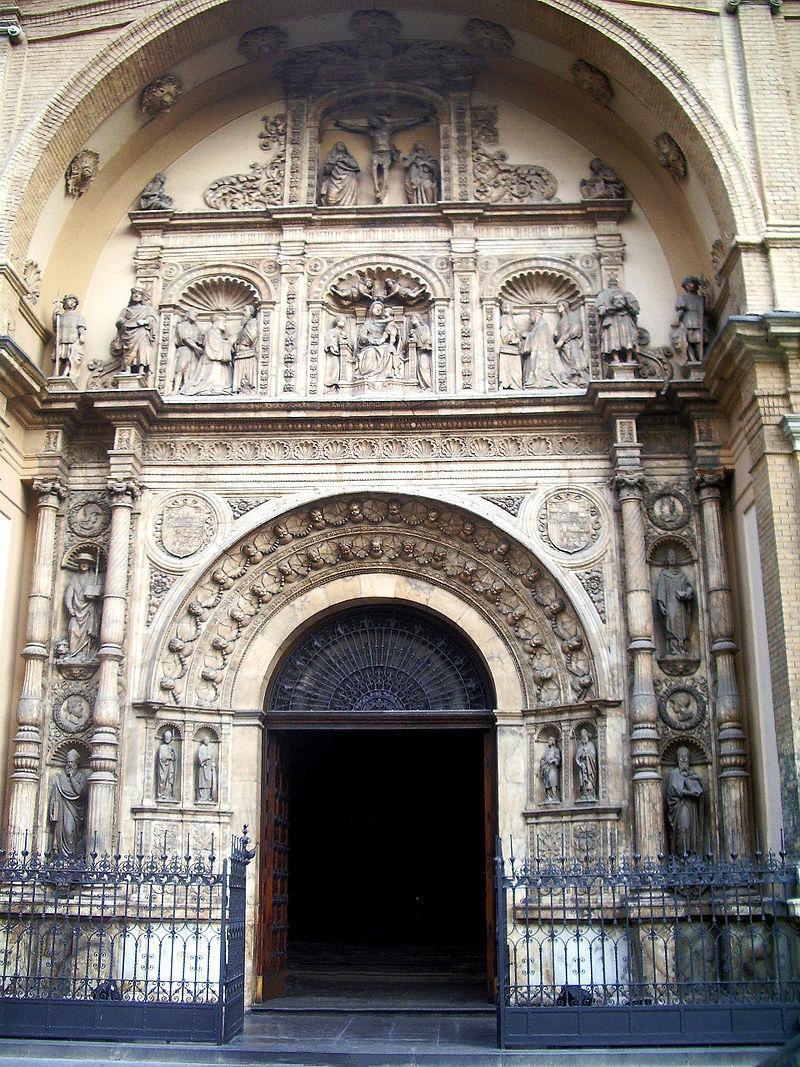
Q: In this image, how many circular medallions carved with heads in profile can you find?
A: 4